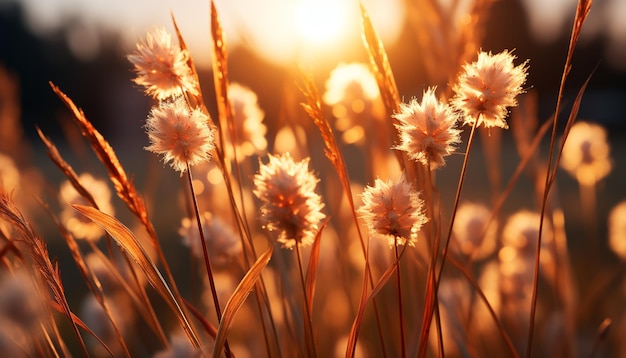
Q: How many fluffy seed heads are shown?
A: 6